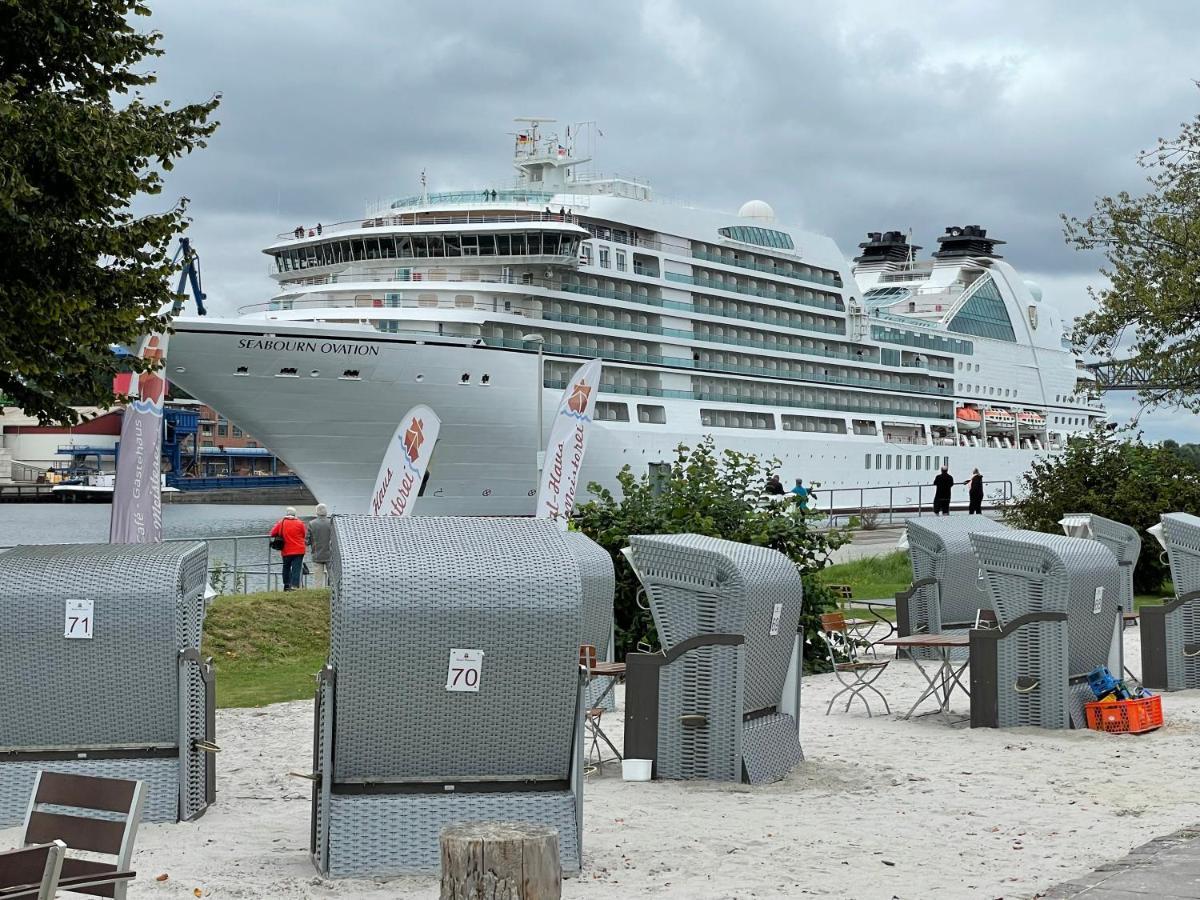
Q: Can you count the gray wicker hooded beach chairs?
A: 8